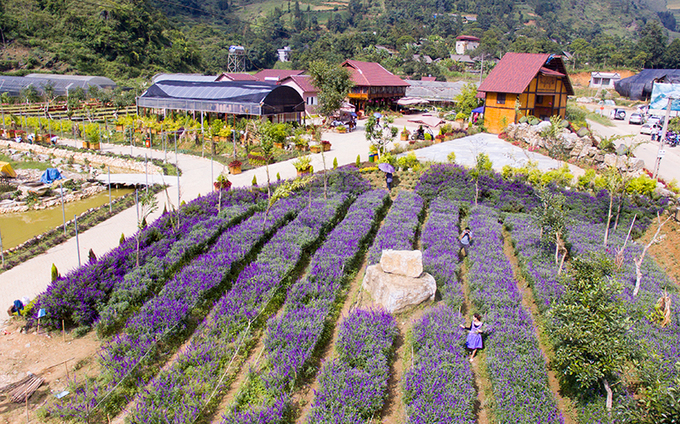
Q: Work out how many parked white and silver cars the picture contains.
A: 4